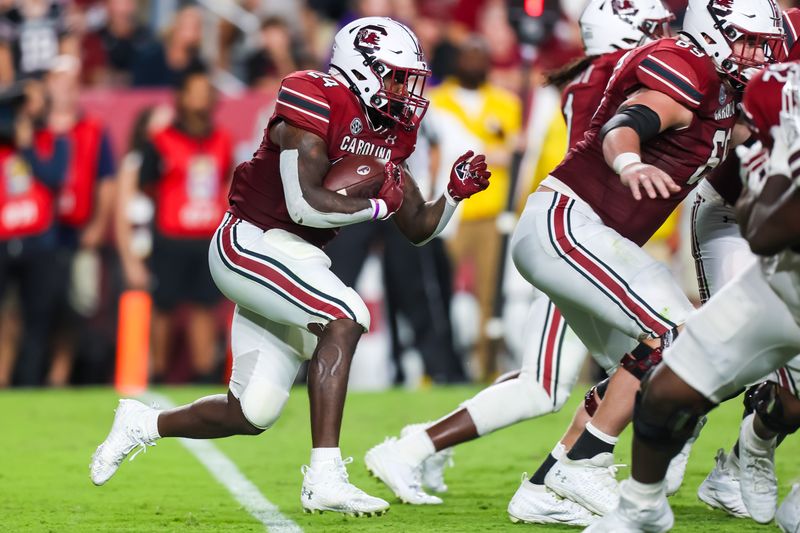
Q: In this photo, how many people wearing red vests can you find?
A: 3